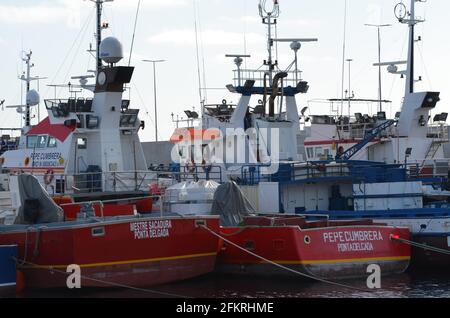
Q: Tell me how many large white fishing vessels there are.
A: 3